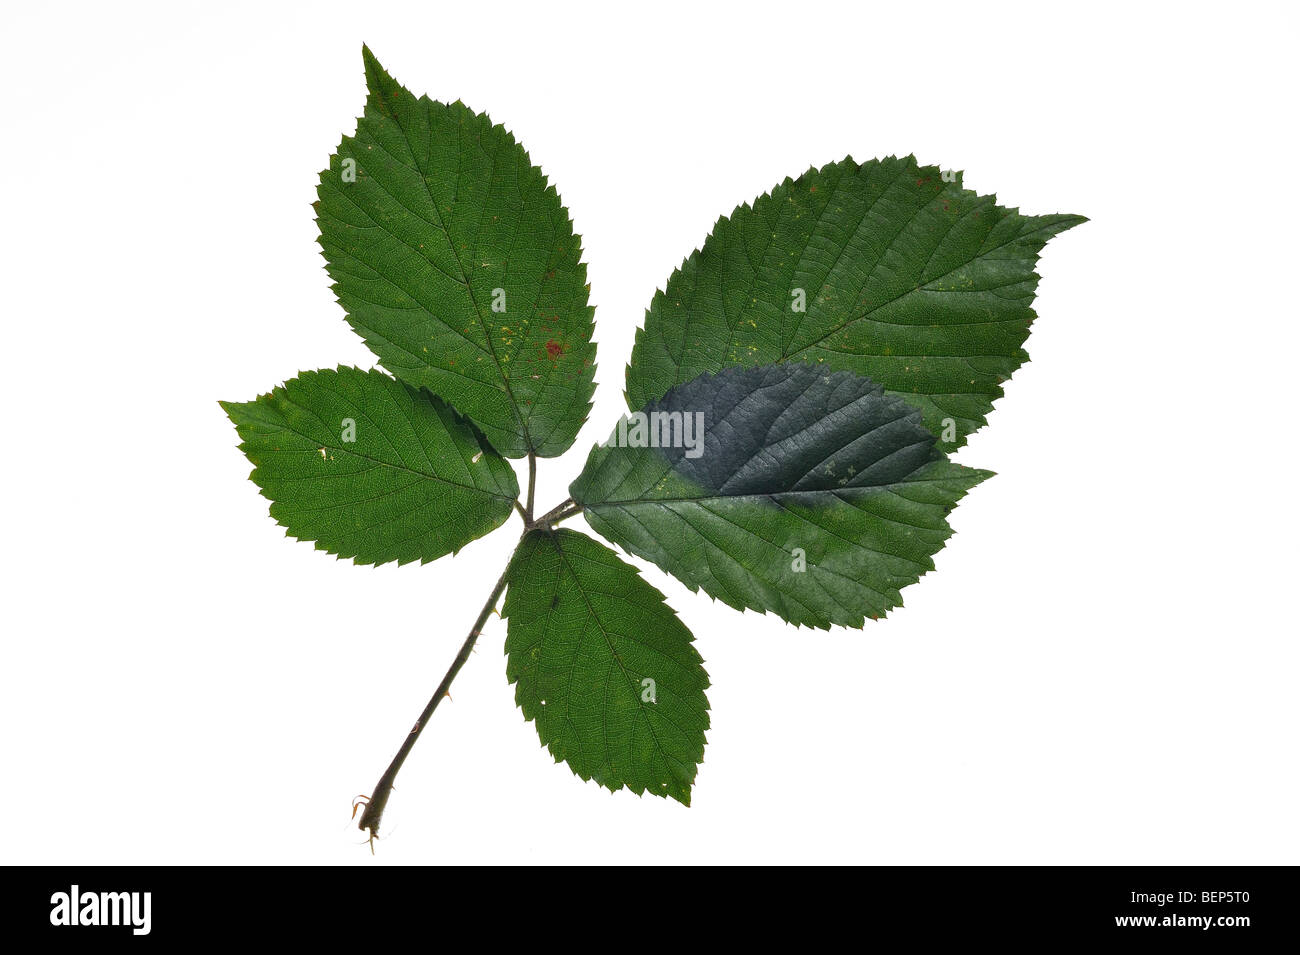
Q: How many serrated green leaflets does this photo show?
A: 5